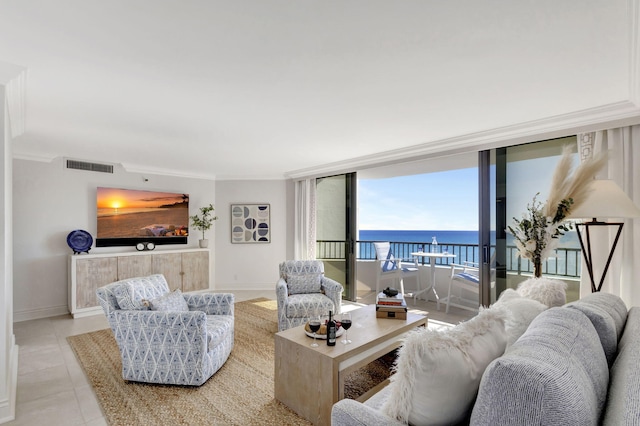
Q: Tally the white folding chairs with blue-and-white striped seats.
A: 2